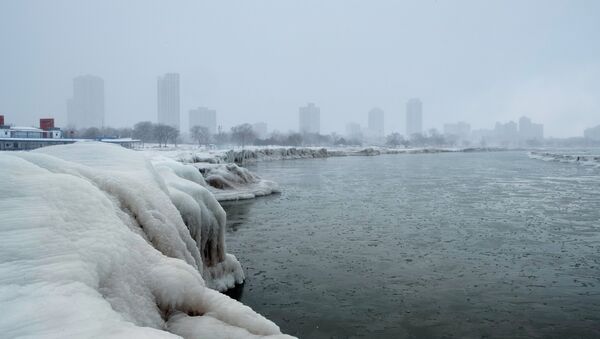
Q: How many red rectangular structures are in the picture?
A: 2